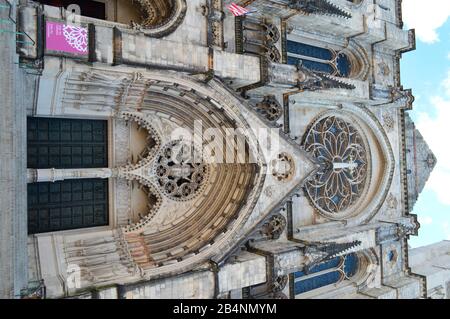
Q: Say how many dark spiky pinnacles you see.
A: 3